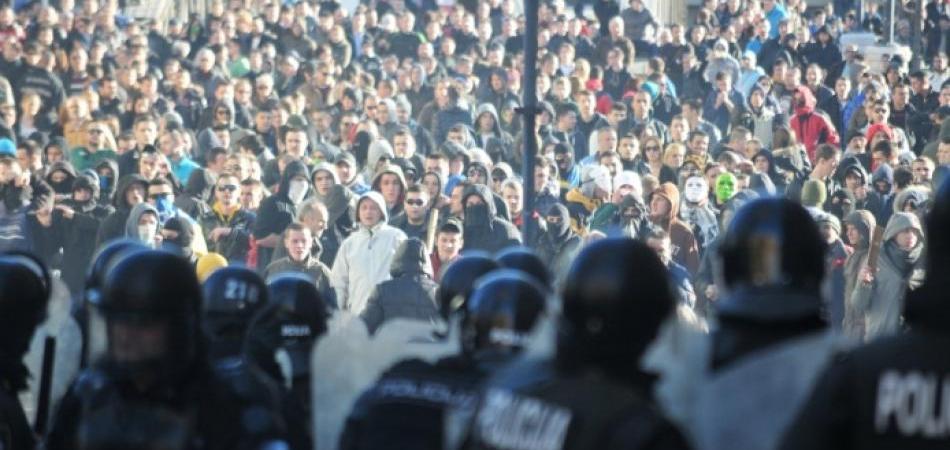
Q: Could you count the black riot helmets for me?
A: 11